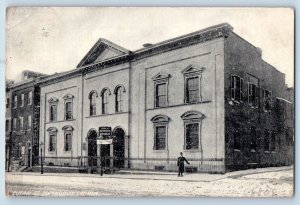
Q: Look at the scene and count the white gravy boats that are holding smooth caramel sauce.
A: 0